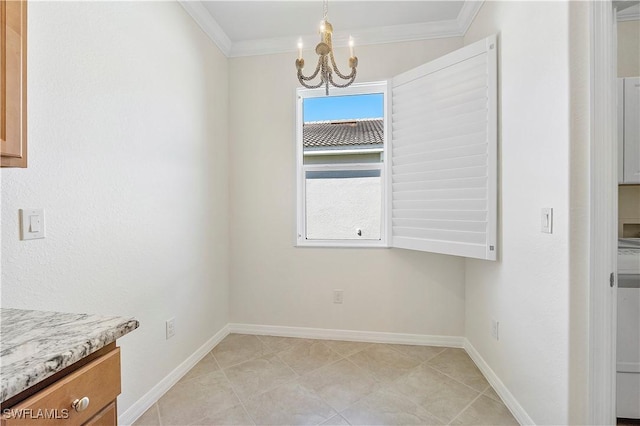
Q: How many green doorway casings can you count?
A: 0